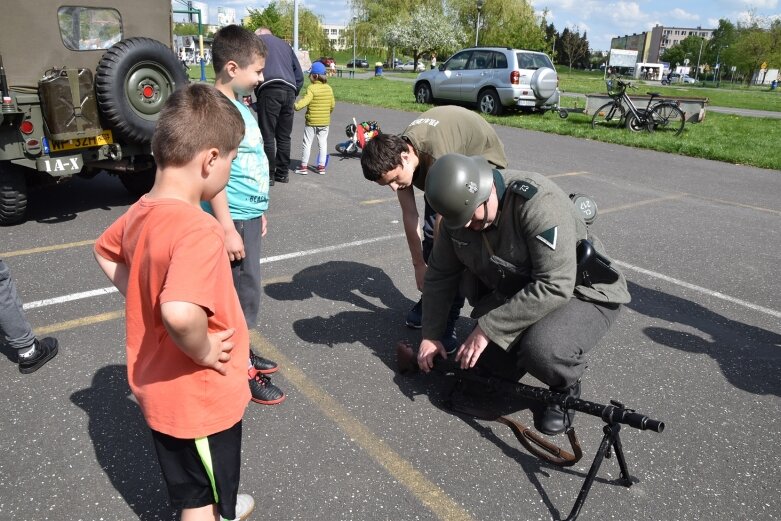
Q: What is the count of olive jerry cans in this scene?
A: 1